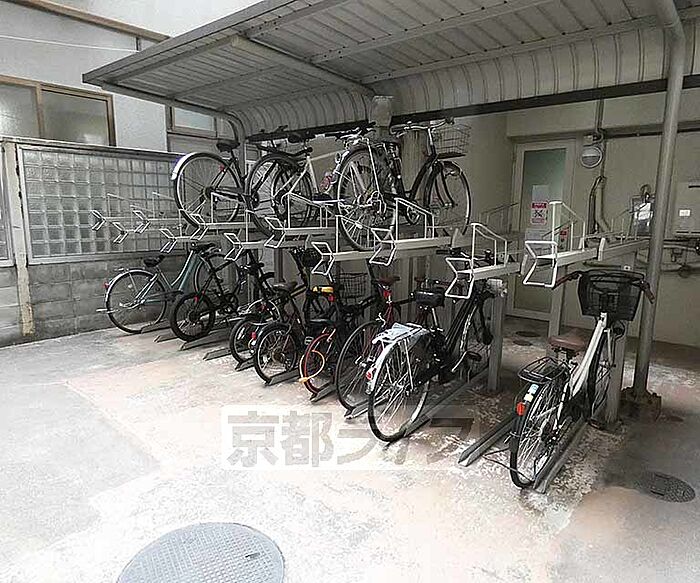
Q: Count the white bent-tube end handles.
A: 11